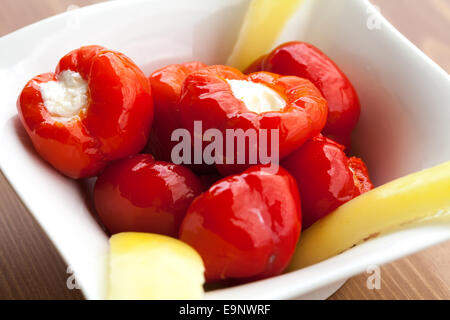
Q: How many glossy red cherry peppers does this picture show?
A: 7